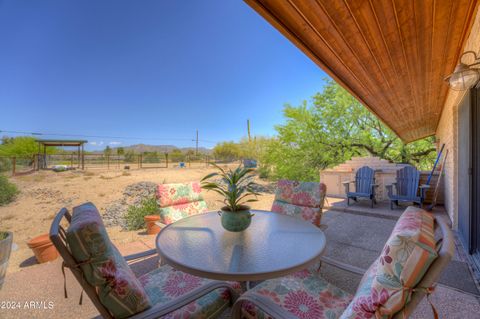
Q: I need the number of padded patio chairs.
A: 4